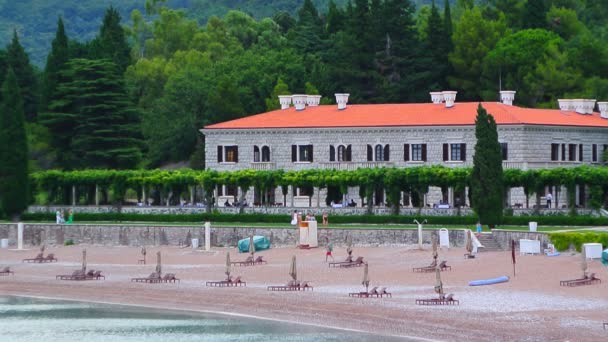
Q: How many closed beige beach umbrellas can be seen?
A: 13